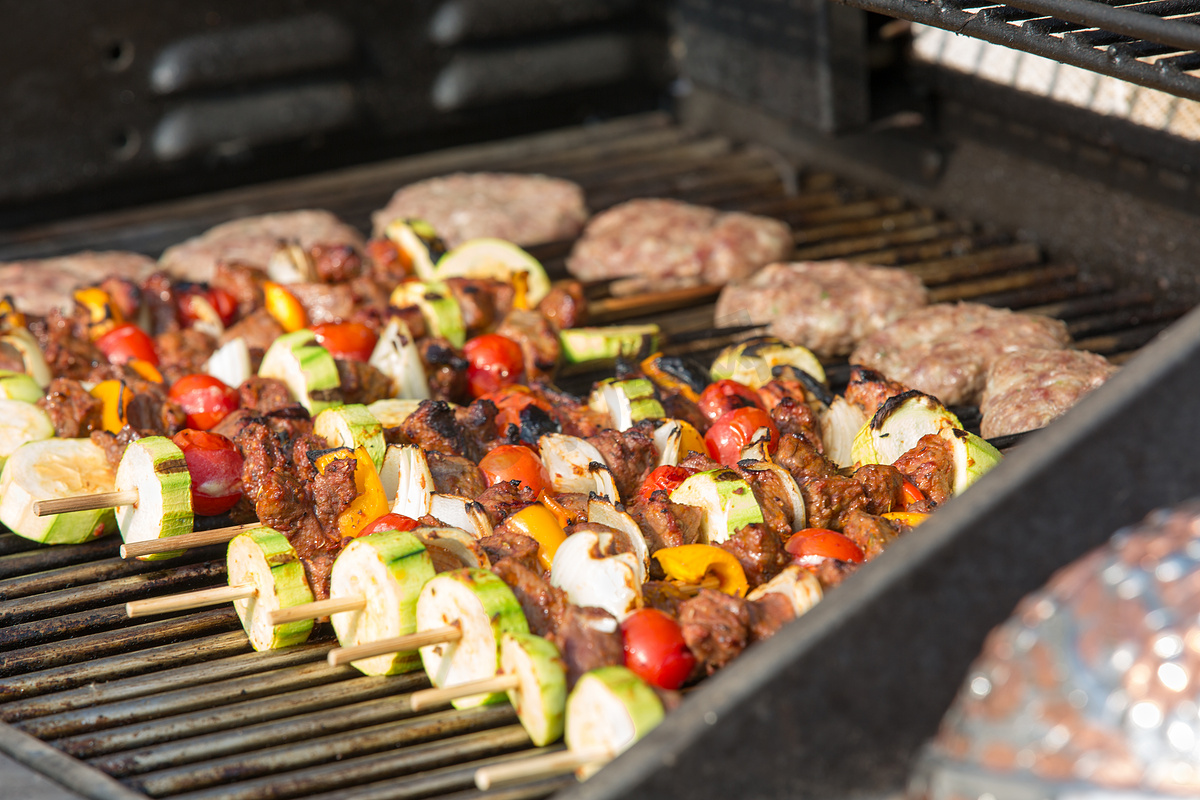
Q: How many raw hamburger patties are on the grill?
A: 7